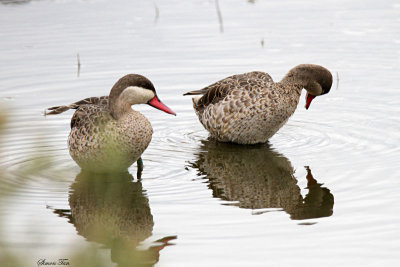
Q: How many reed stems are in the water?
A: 5